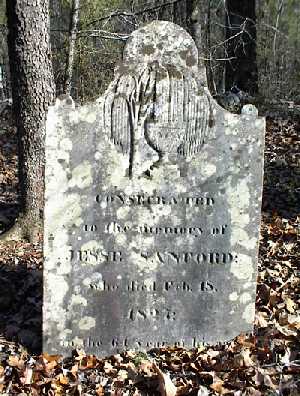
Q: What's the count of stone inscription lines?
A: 6